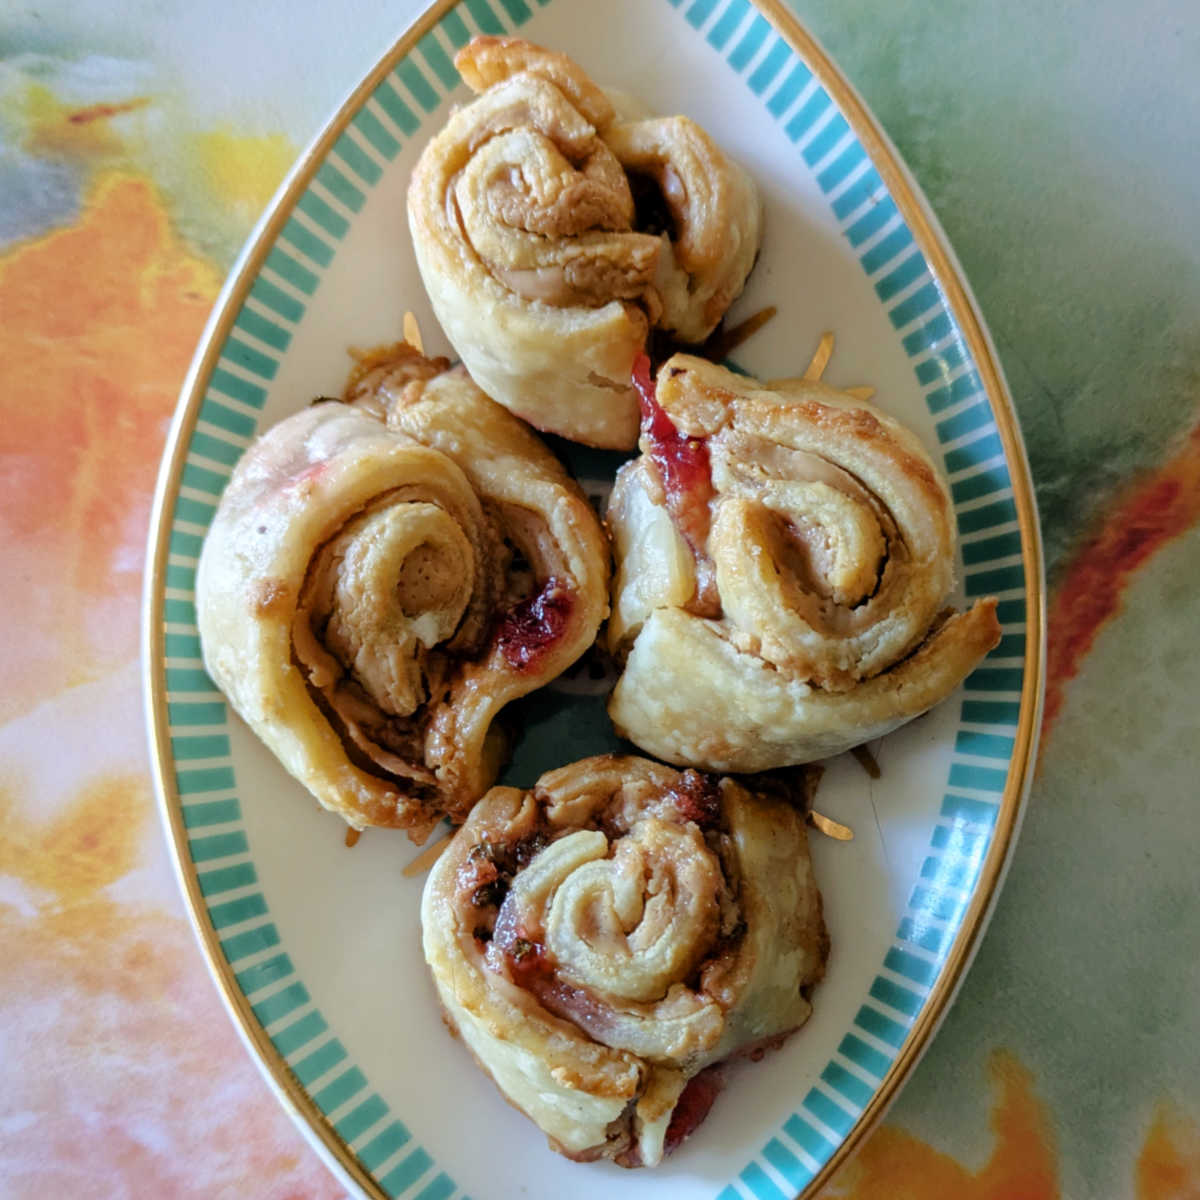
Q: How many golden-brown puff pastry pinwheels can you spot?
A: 4